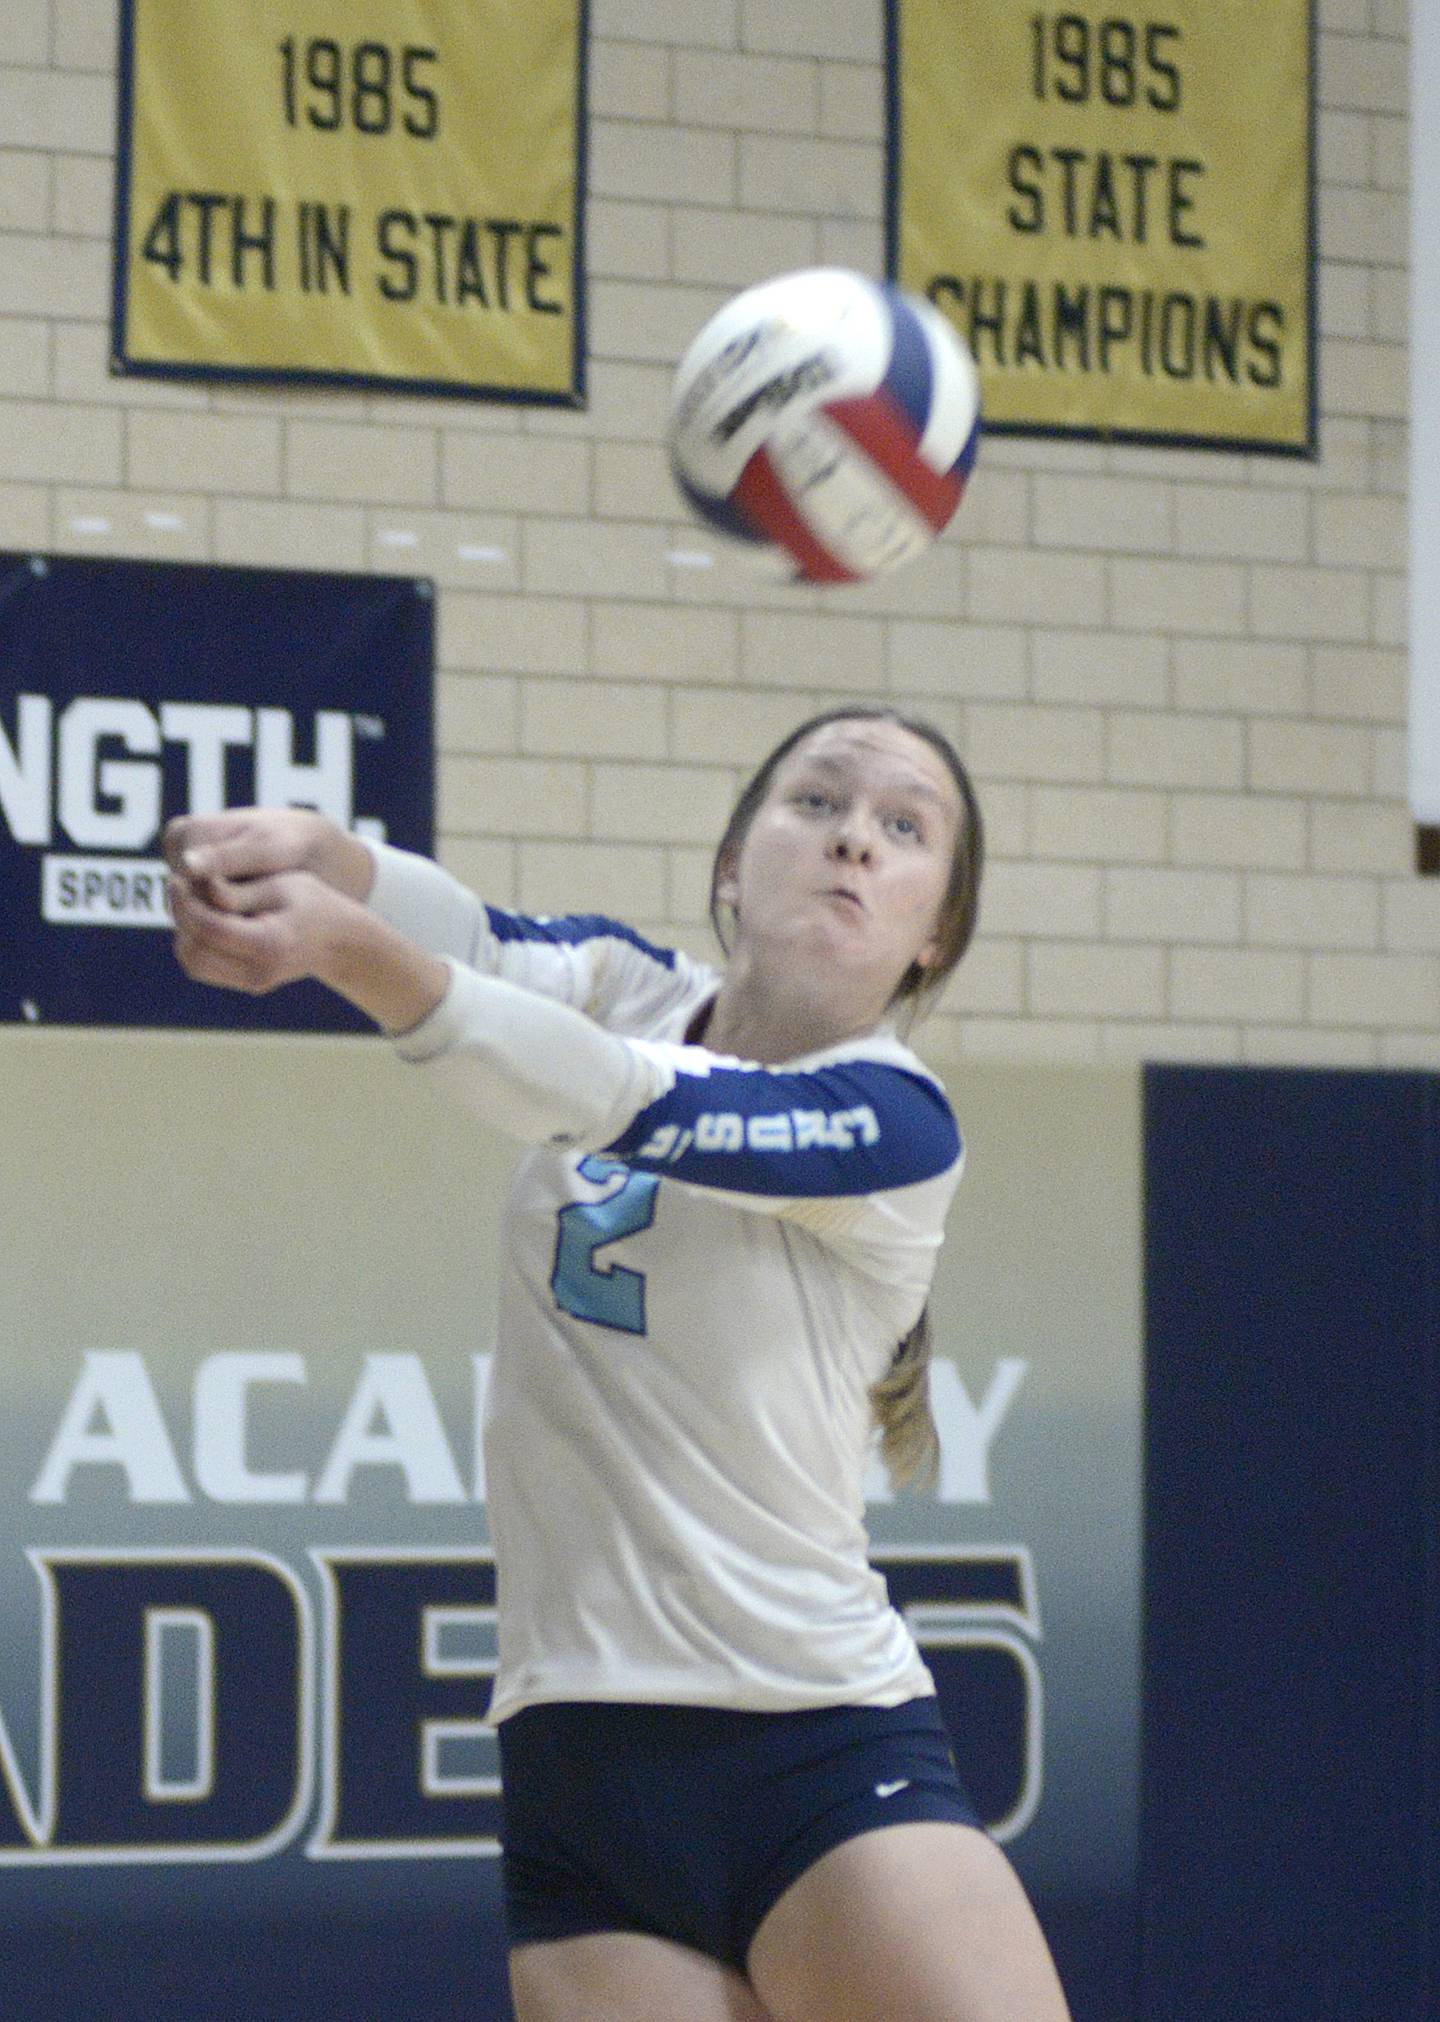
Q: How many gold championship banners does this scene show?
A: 2